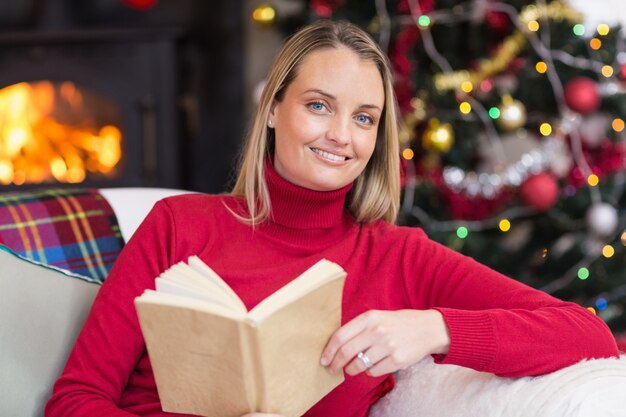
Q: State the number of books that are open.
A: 1